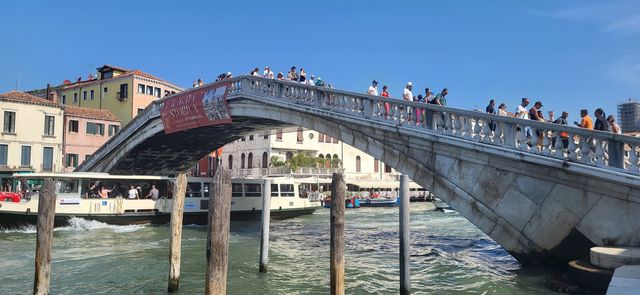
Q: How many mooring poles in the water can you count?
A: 6